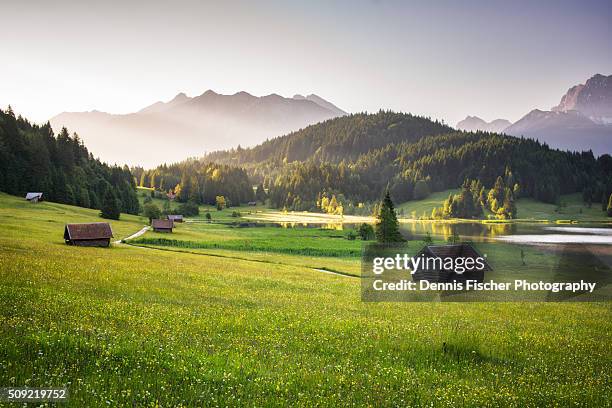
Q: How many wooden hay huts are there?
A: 5